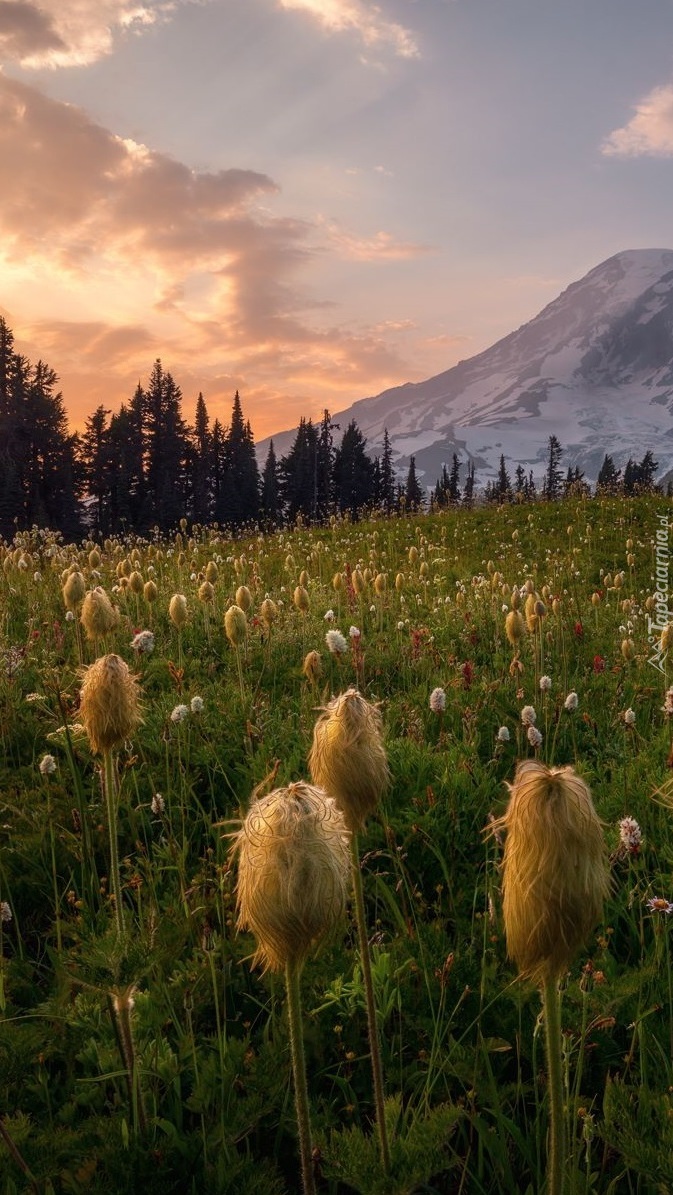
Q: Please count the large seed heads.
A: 4